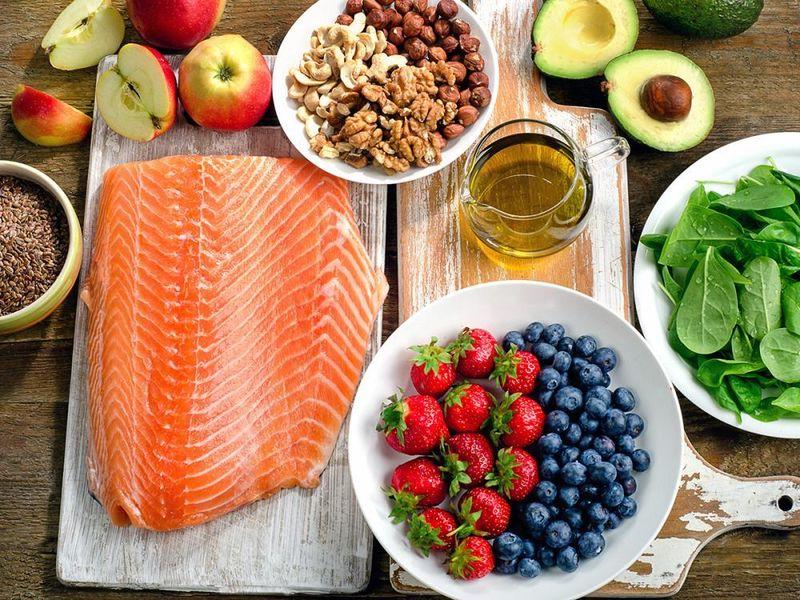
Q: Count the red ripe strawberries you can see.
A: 12